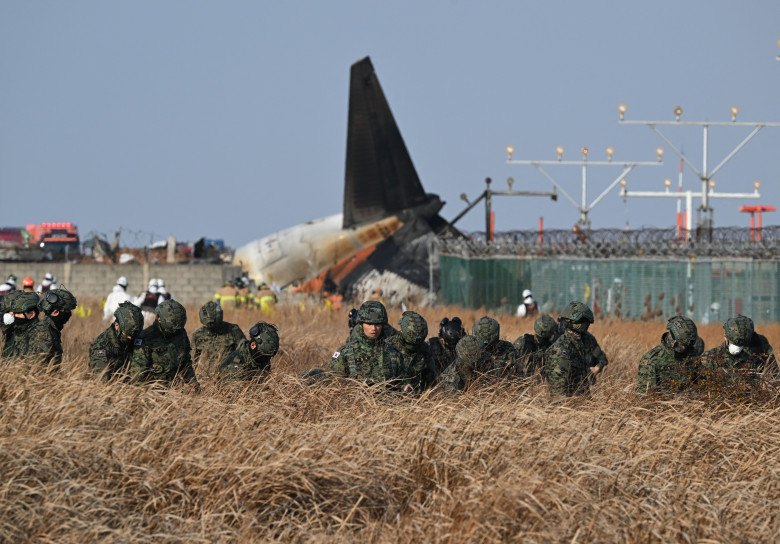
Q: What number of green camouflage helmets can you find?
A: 14